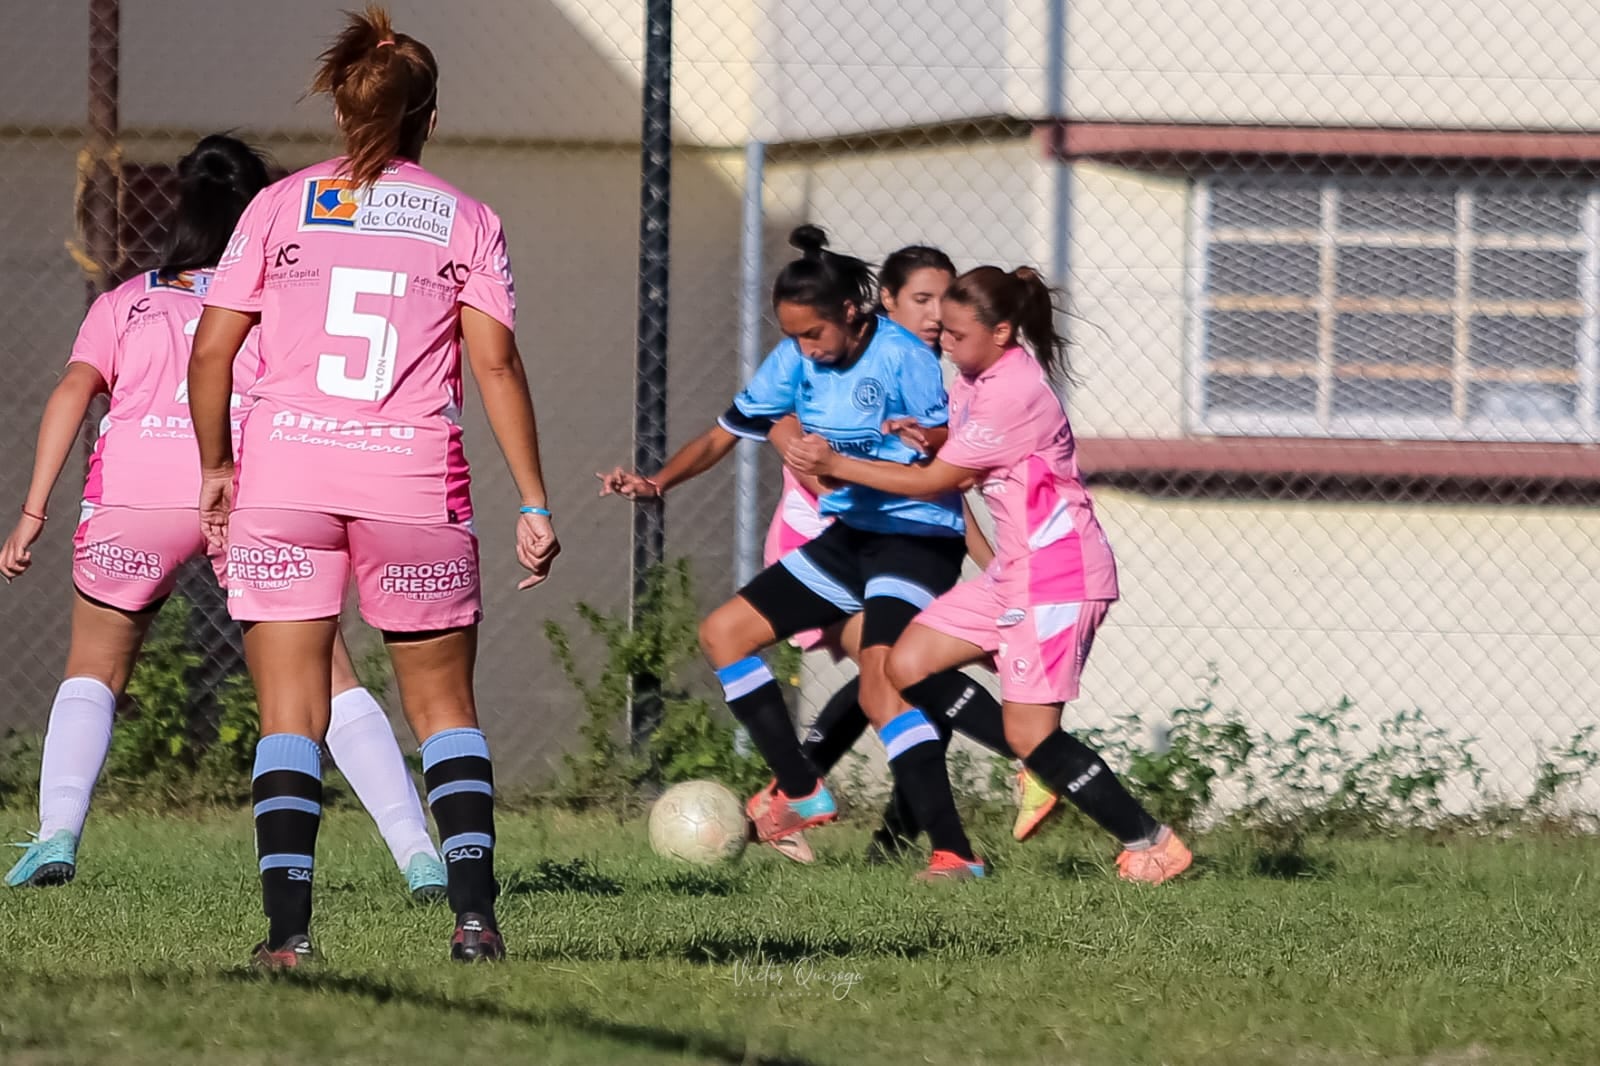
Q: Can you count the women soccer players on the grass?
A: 5